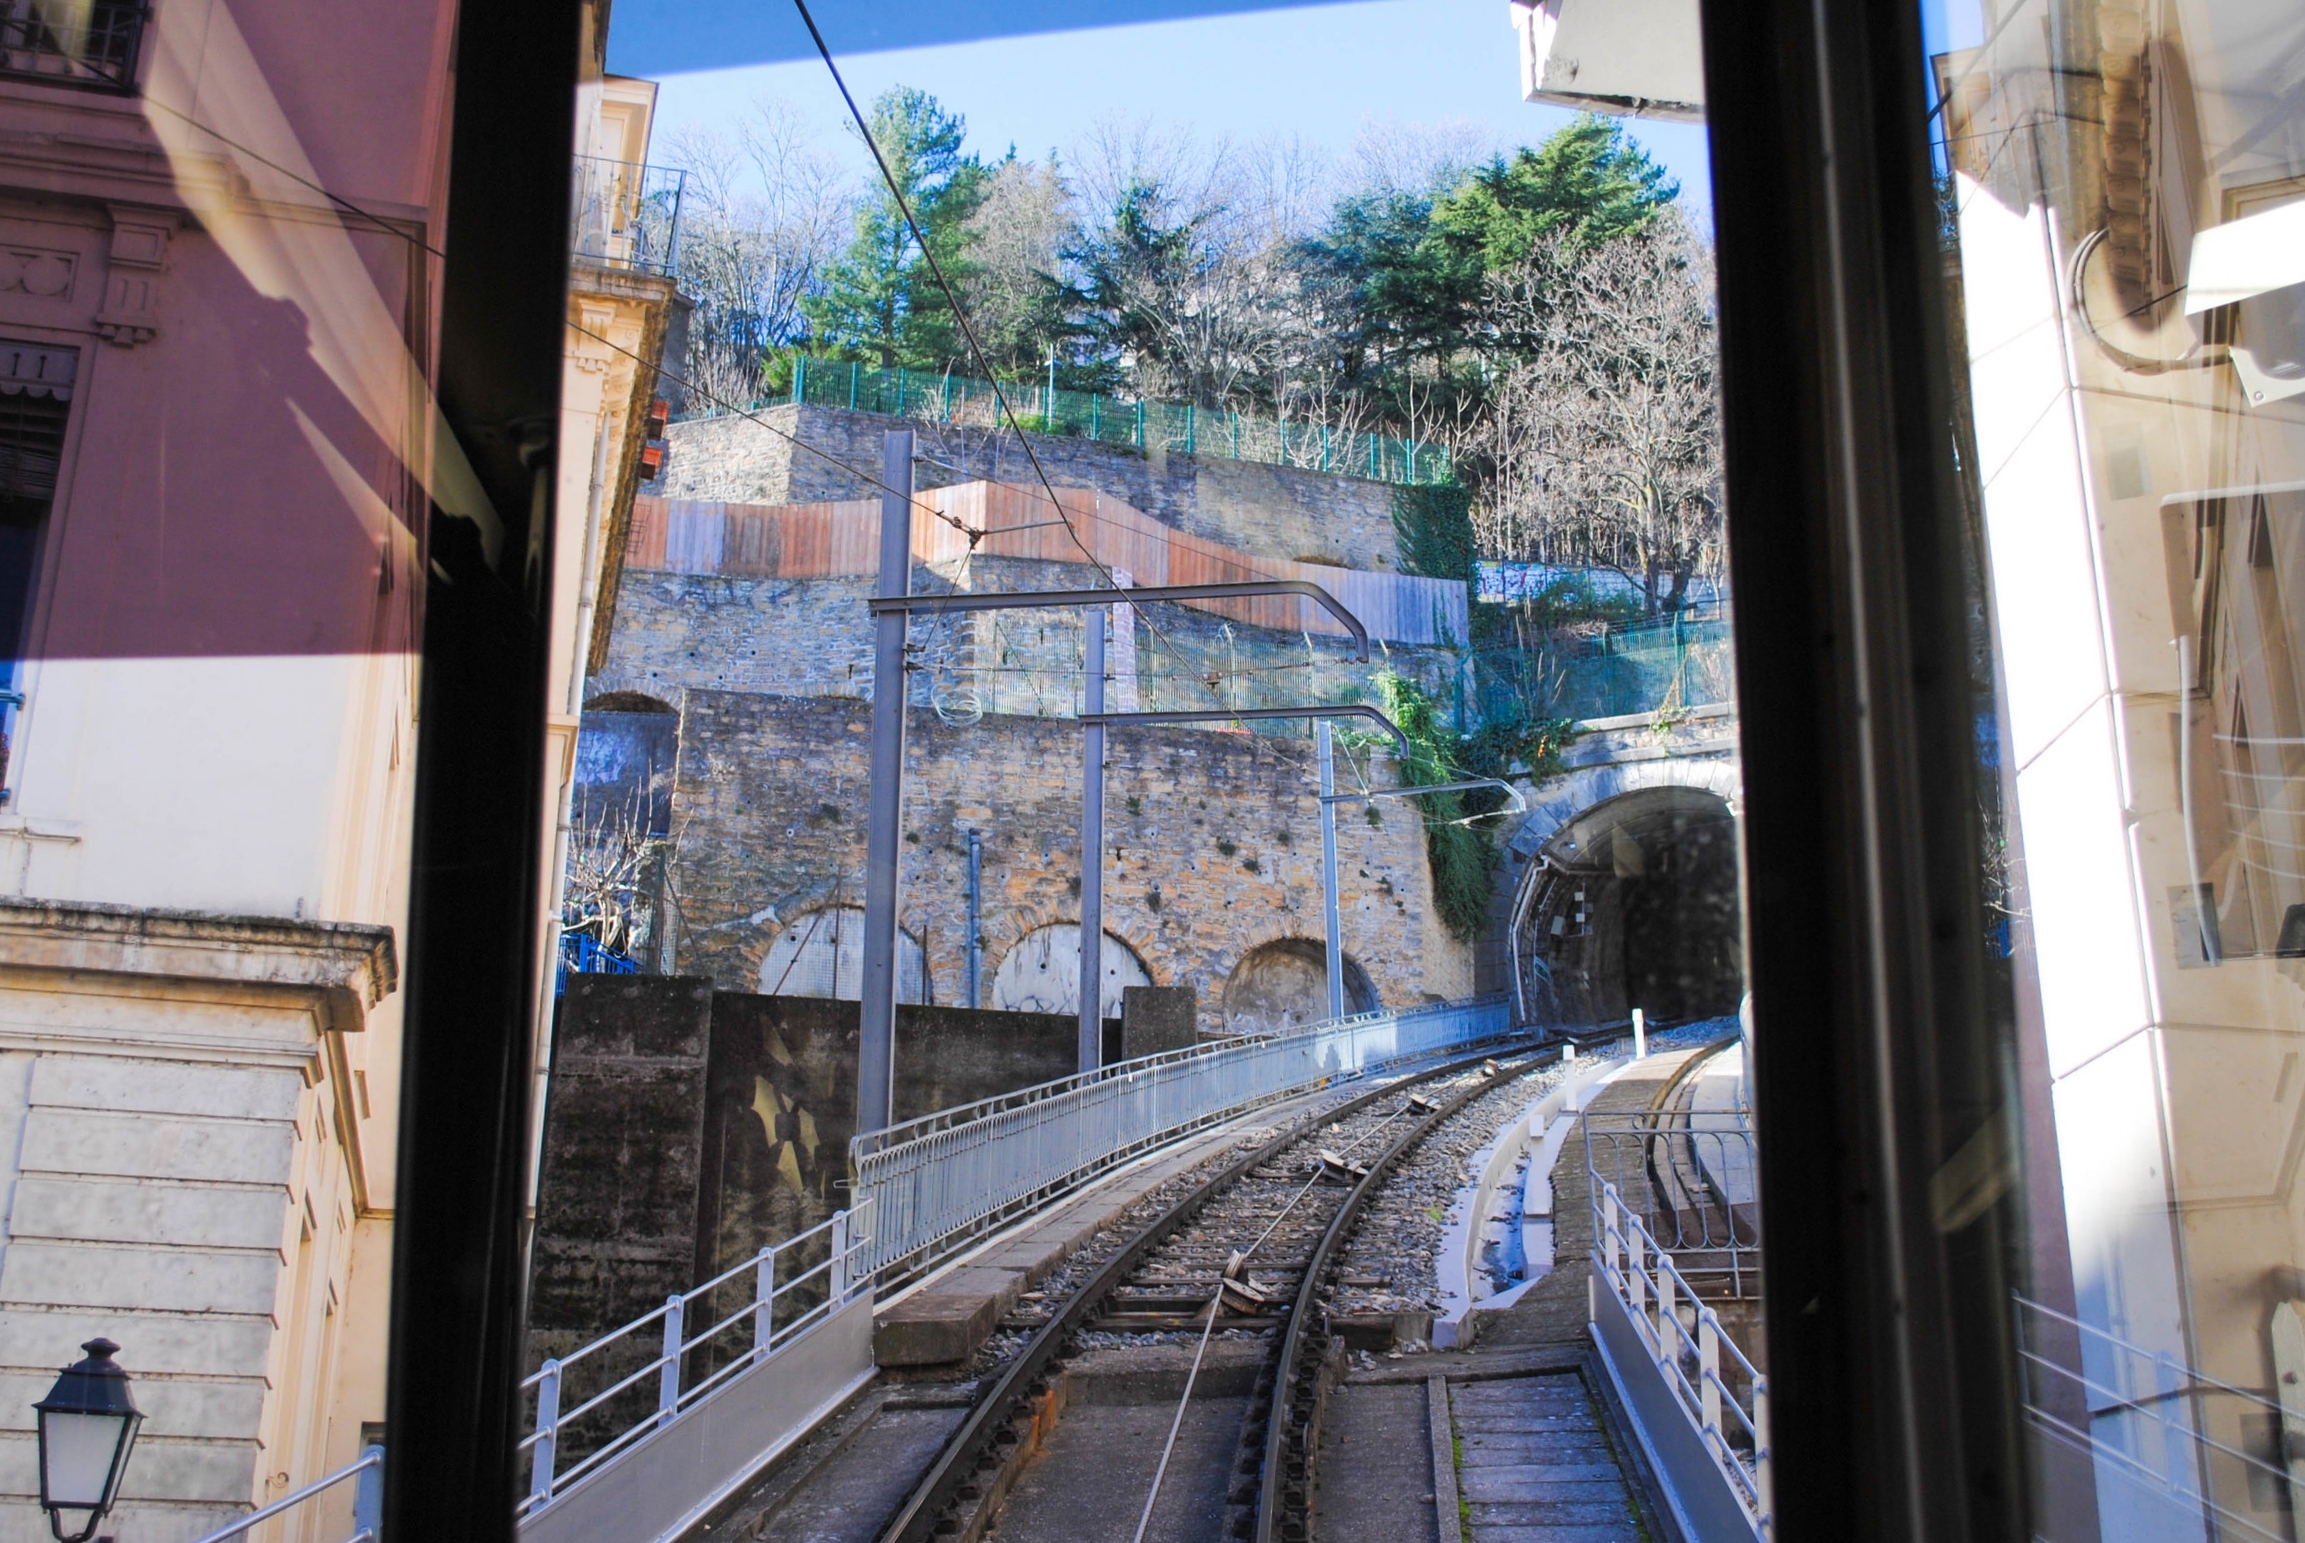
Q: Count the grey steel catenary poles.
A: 3